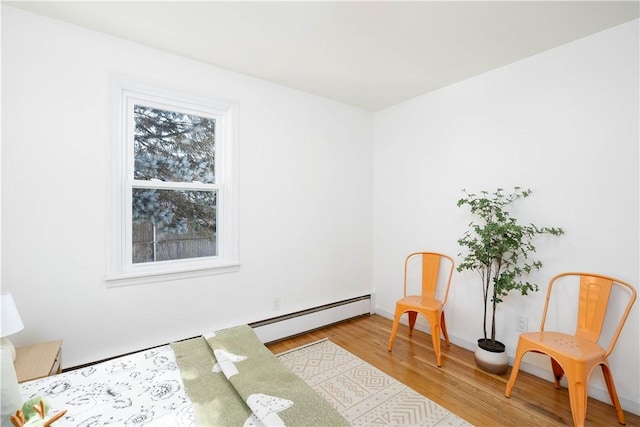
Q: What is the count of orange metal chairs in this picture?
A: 2